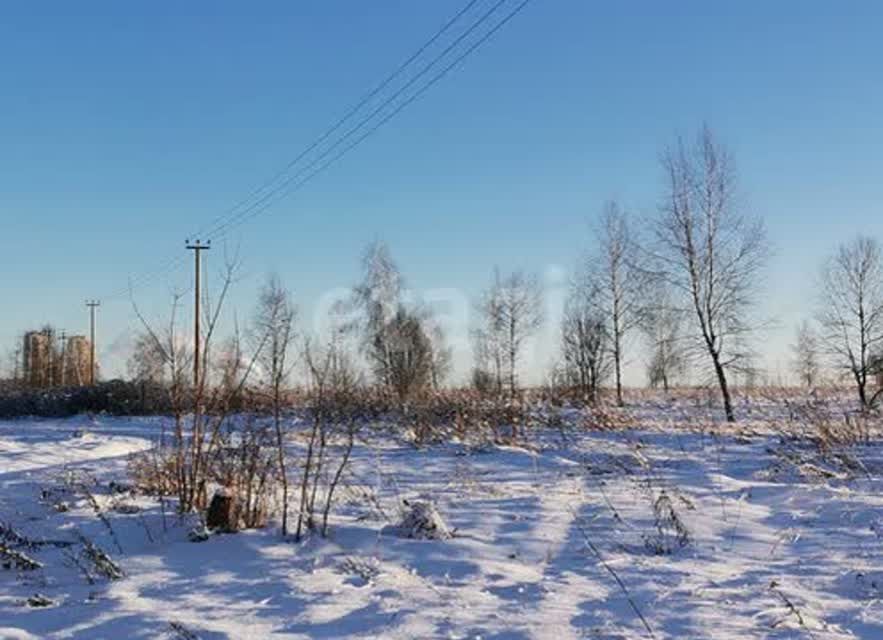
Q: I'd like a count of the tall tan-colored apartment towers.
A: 2